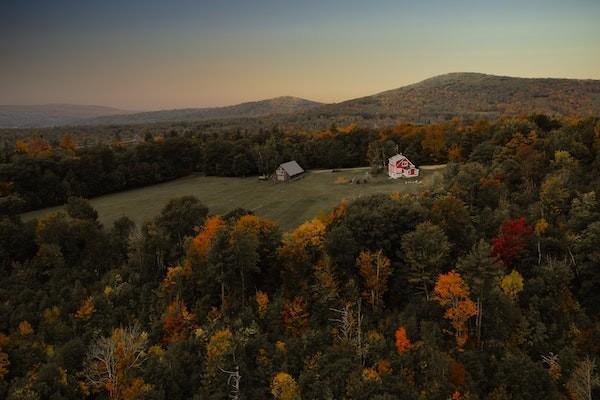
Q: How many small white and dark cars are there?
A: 0